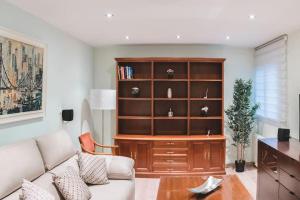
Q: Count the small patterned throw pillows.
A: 3